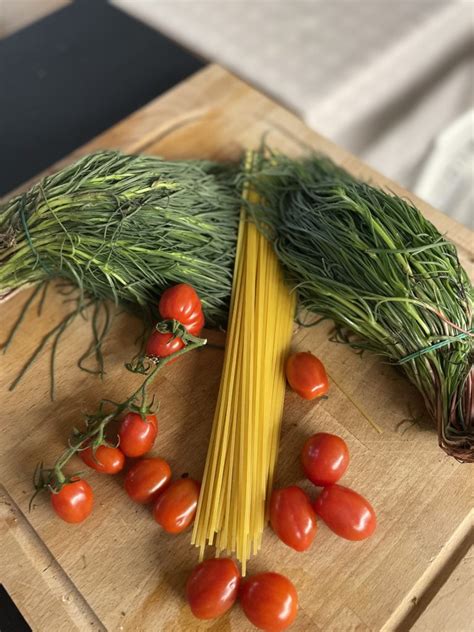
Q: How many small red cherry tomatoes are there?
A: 13